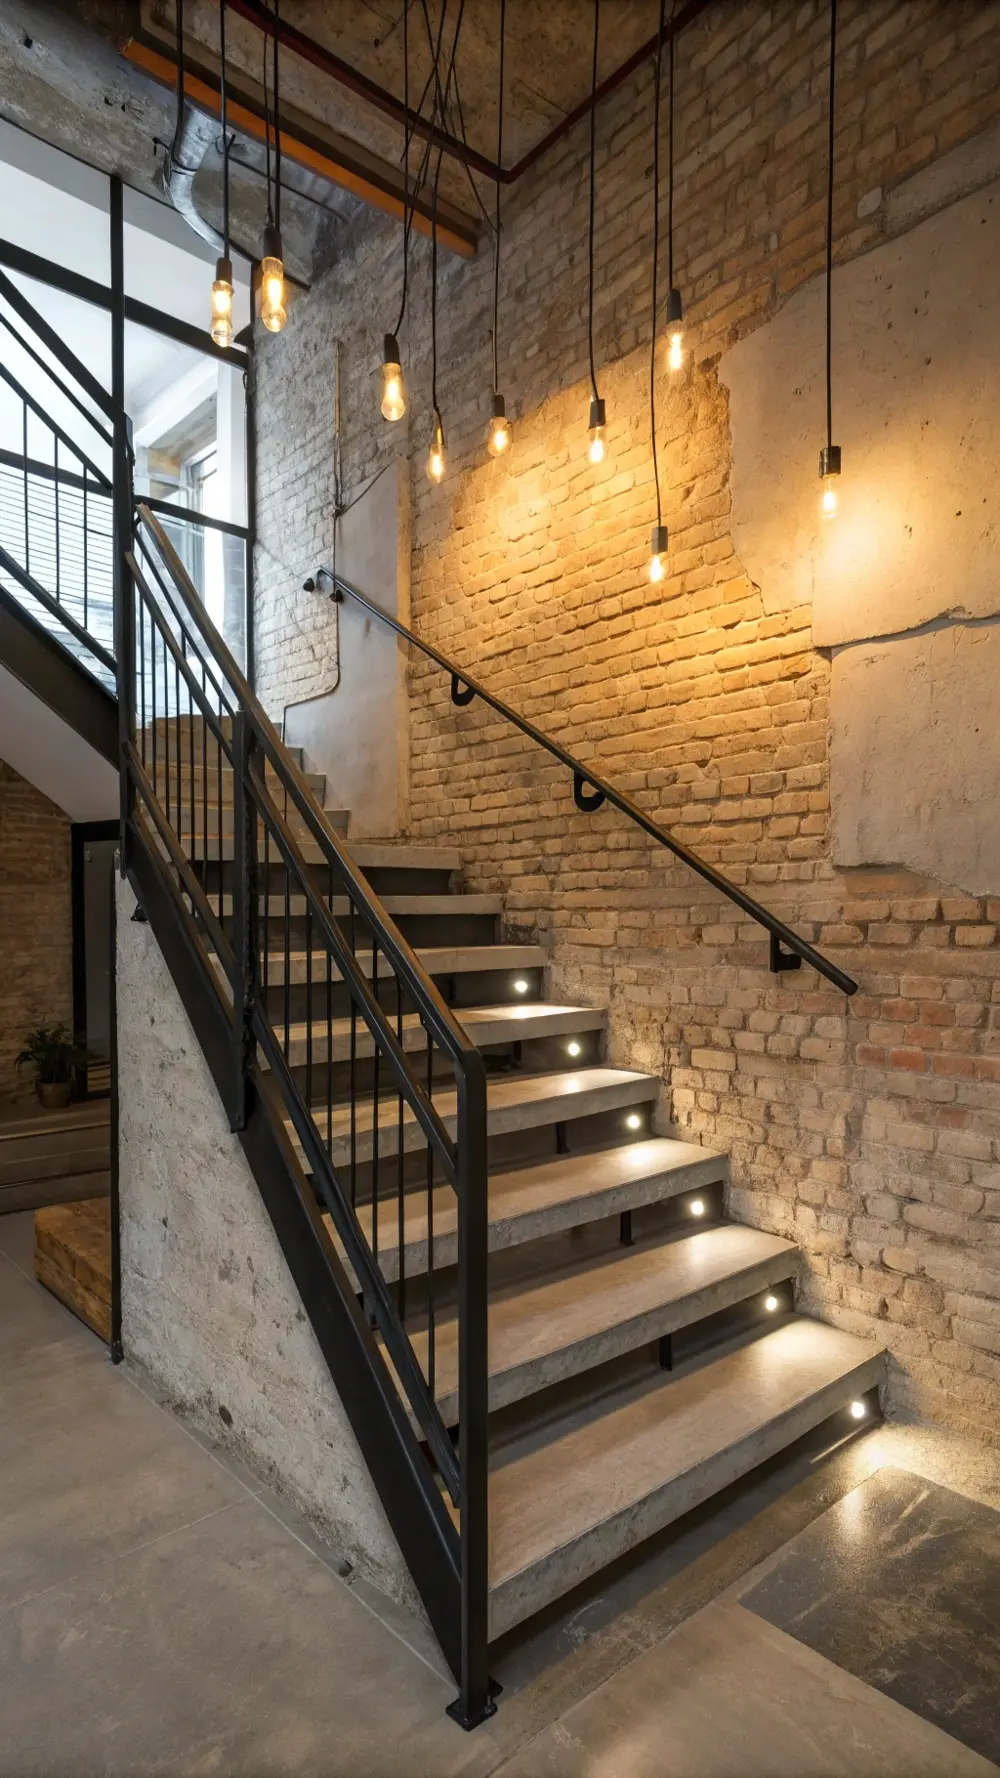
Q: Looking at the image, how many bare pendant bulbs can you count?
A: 9